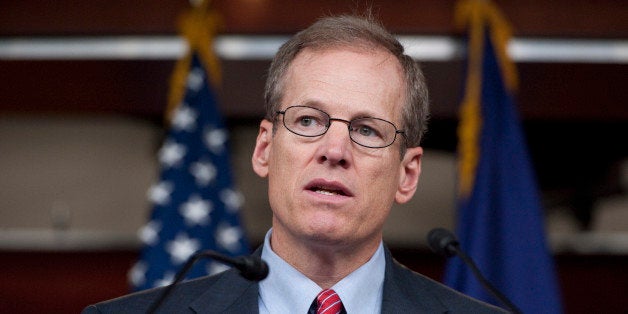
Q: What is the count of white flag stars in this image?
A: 14